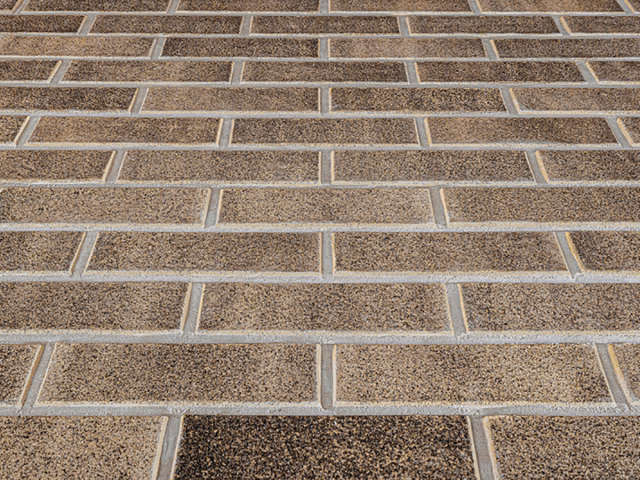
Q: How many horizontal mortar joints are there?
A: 11